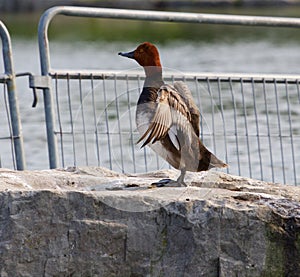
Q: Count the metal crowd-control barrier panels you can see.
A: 2